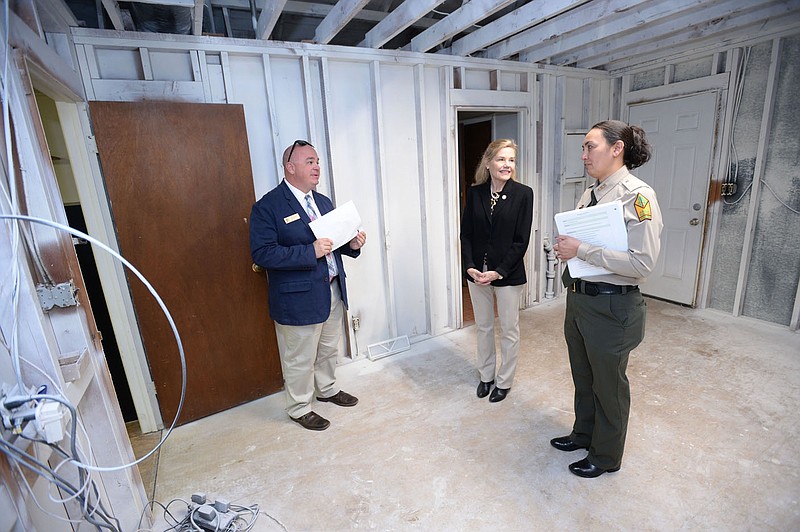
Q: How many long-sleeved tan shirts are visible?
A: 1